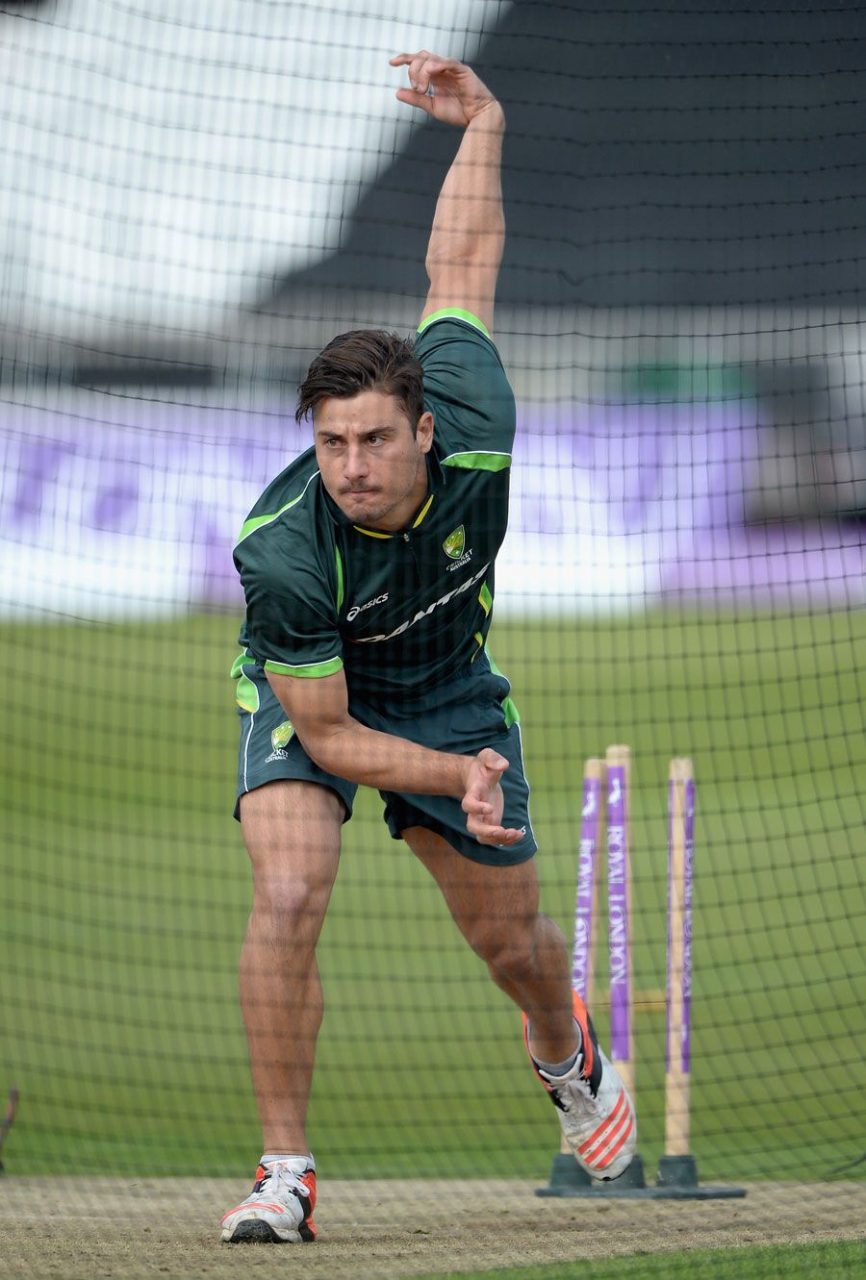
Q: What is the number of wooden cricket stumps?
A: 3